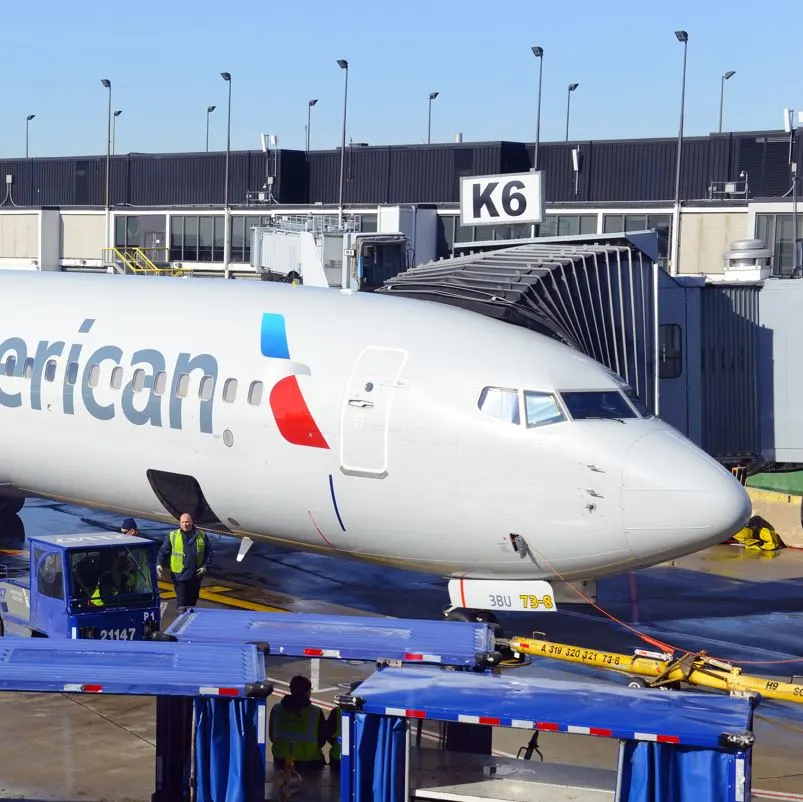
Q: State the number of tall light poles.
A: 12